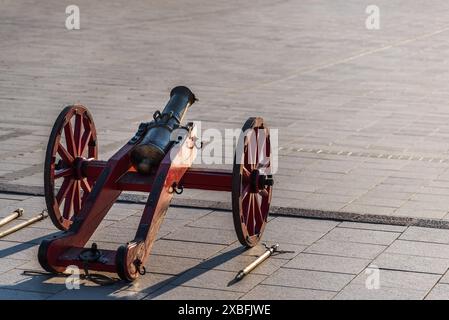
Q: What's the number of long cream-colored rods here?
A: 3